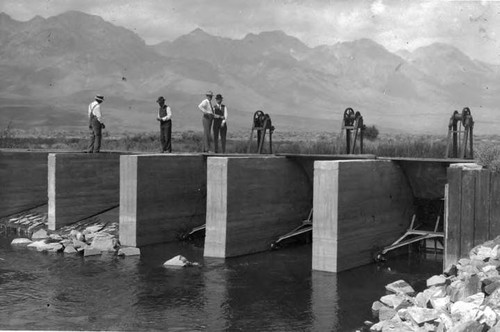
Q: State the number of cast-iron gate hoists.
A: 3